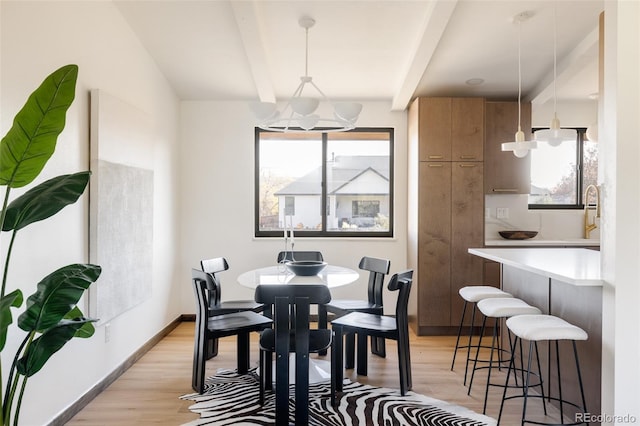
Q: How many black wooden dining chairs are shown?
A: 6